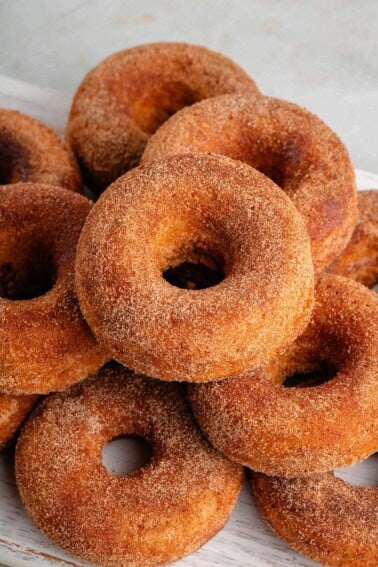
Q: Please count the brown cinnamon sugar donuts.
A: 10